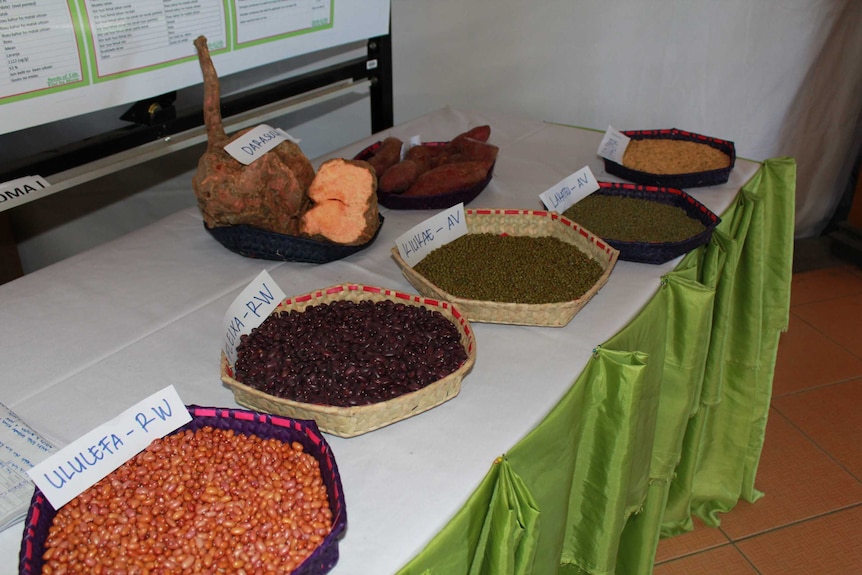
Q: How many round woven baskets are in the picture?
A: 7